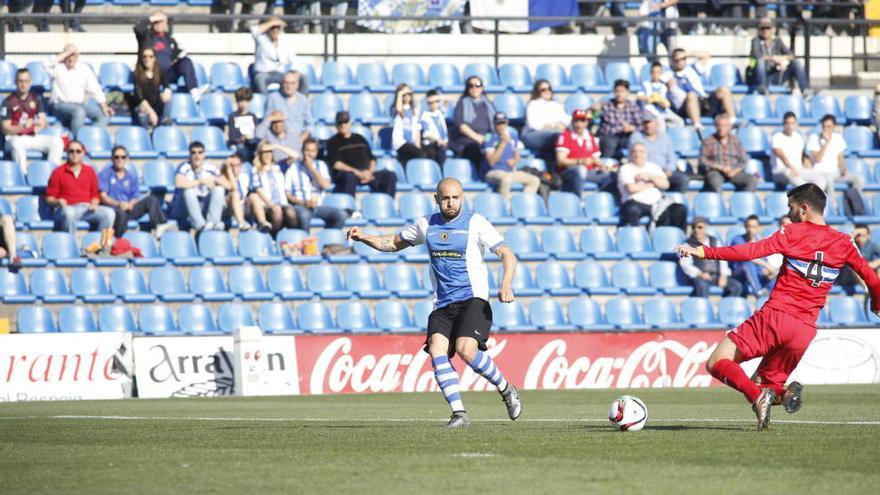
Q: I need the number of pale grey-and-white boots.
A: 2